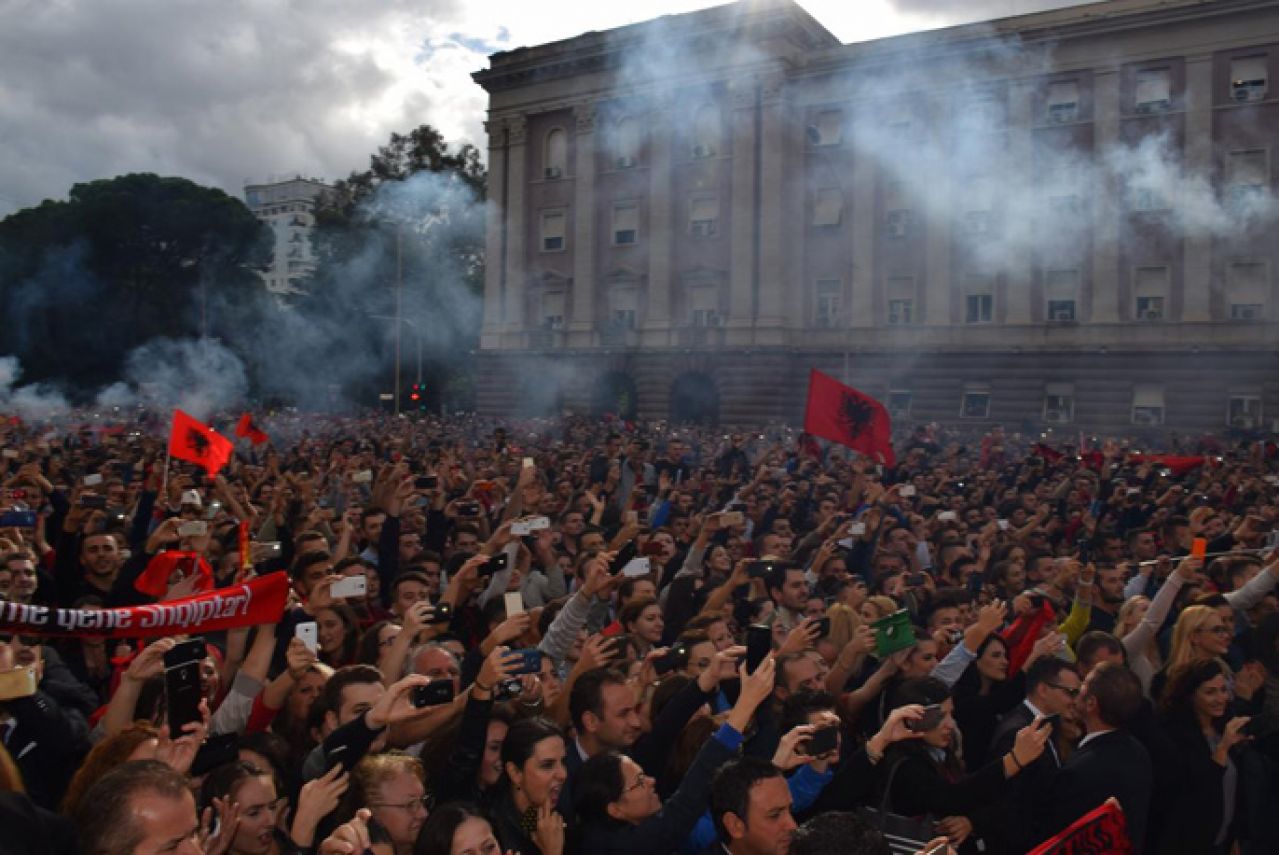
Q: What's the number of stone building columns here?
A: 11